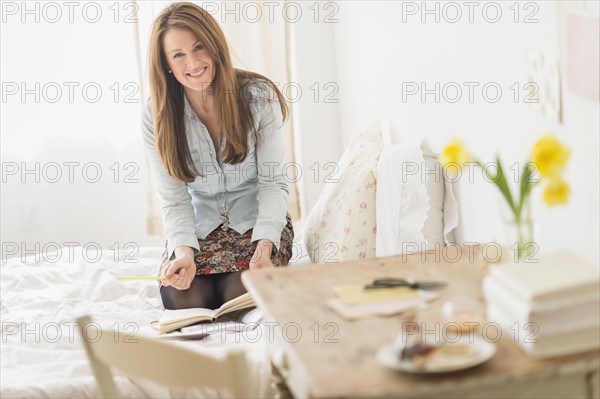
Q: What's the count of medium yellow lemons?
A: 0